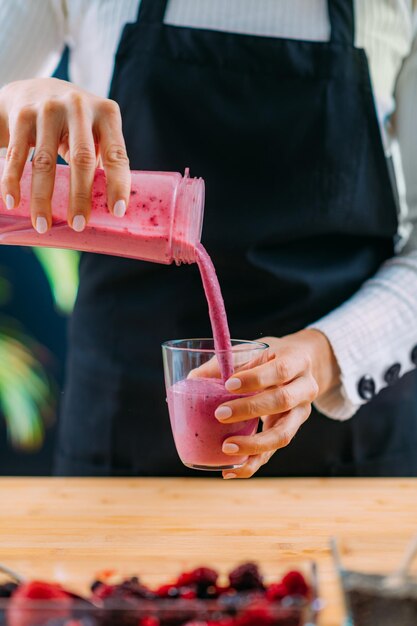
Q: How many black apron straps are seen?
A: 2